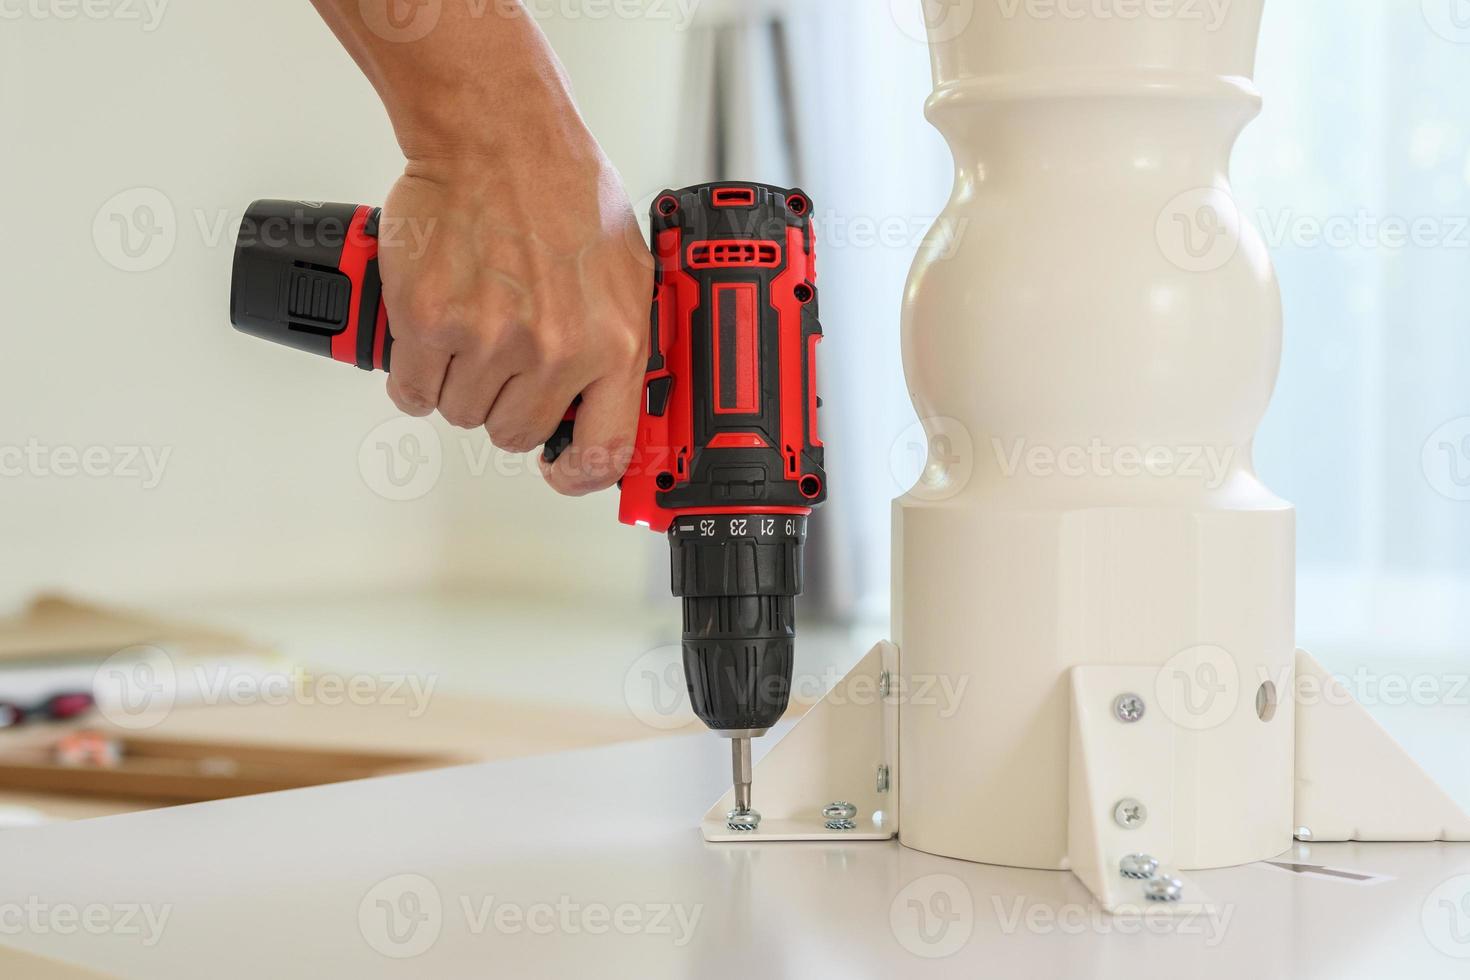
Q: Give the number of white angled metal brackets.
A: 3